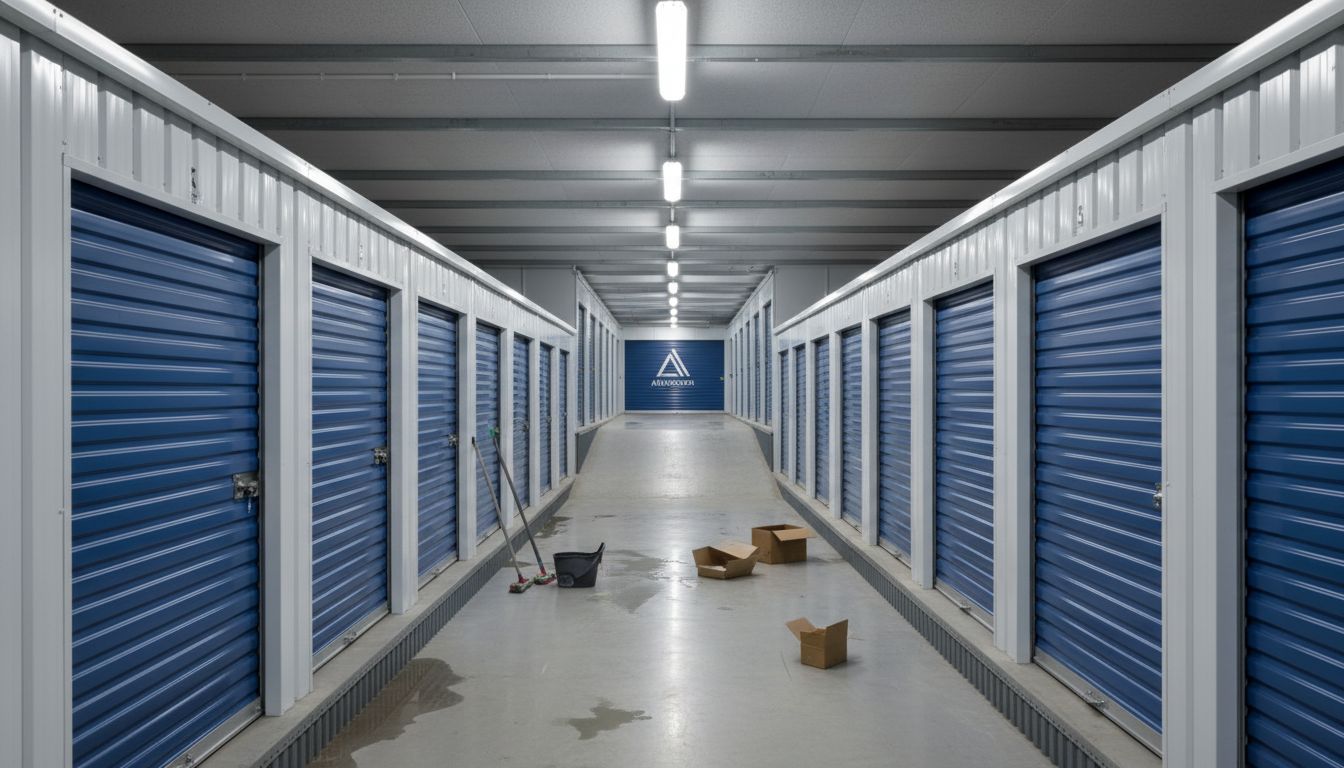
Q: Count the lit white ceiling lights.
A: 9